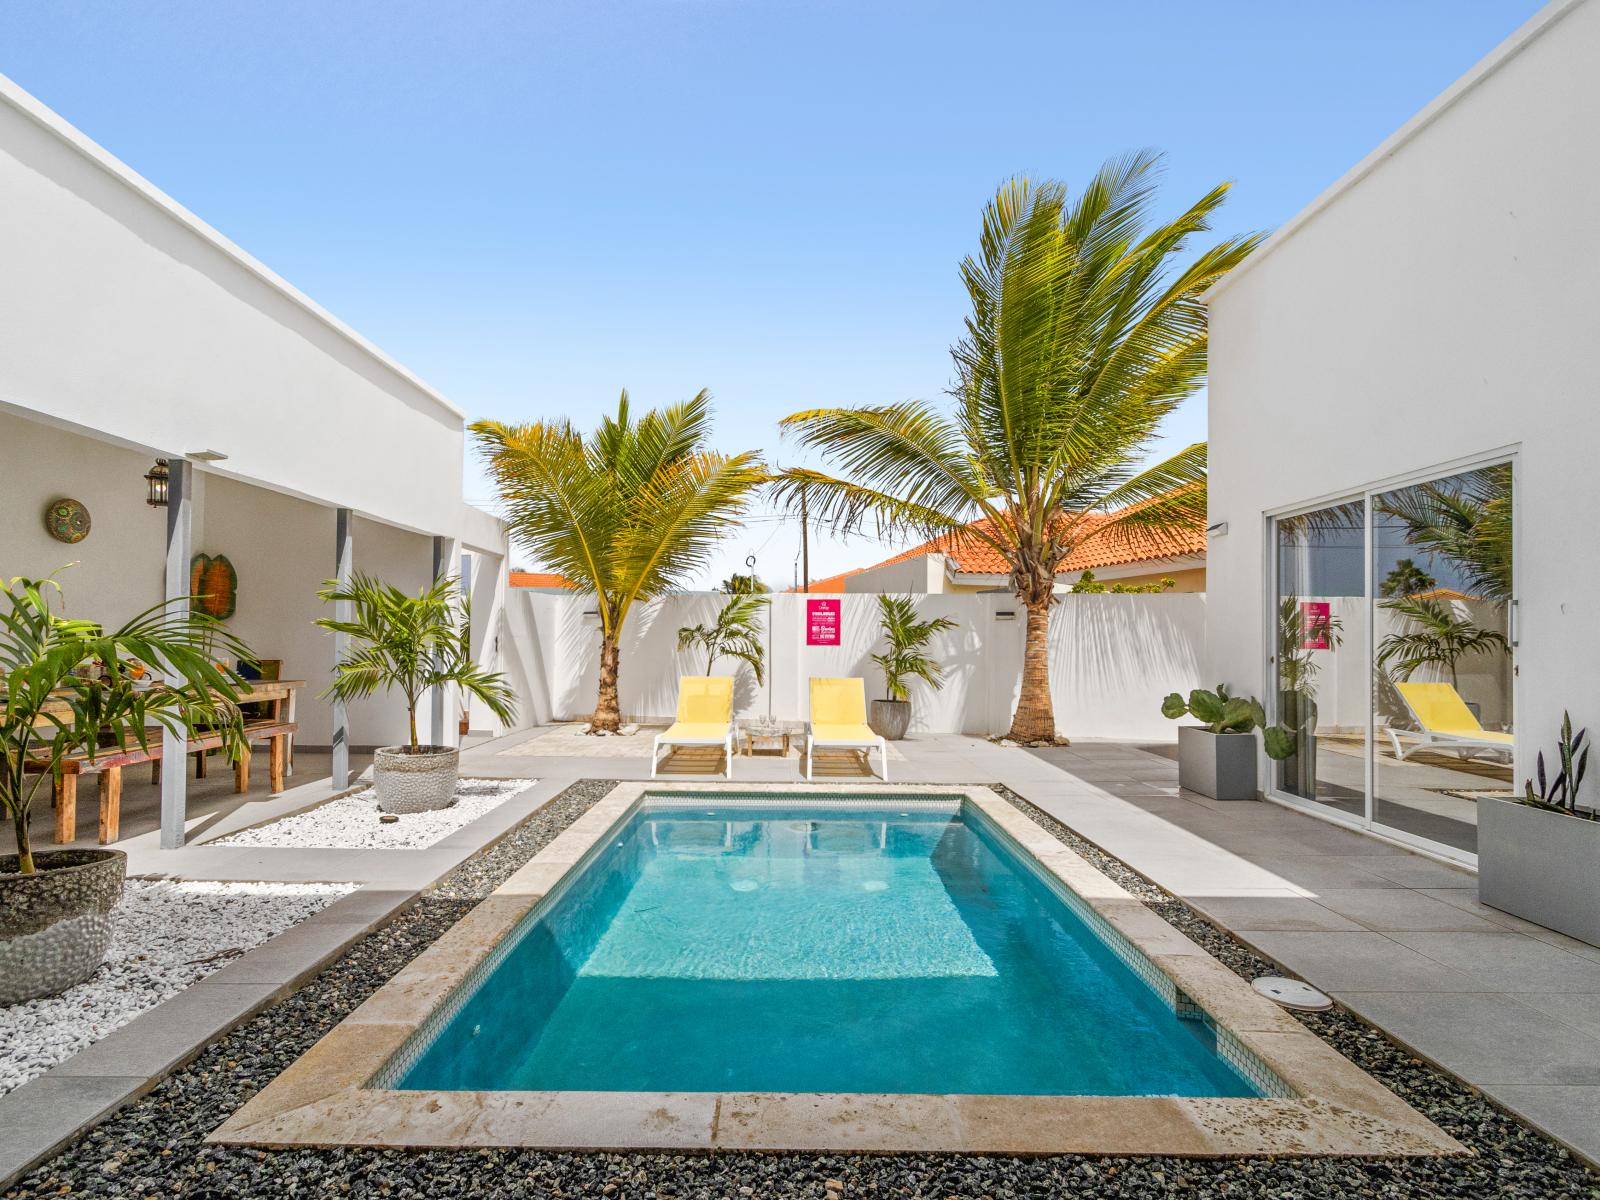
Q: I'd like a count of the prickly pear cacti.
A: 1